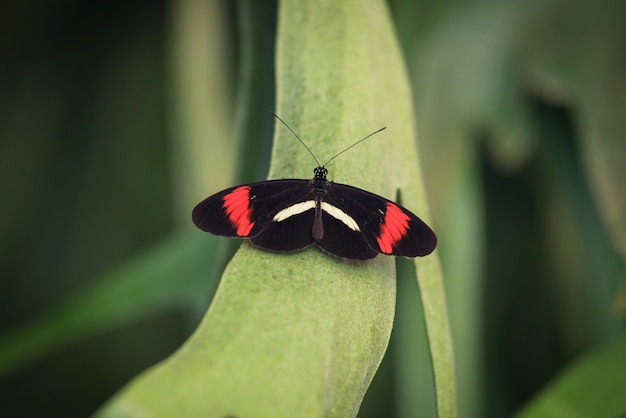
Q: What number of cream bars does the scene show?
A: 2